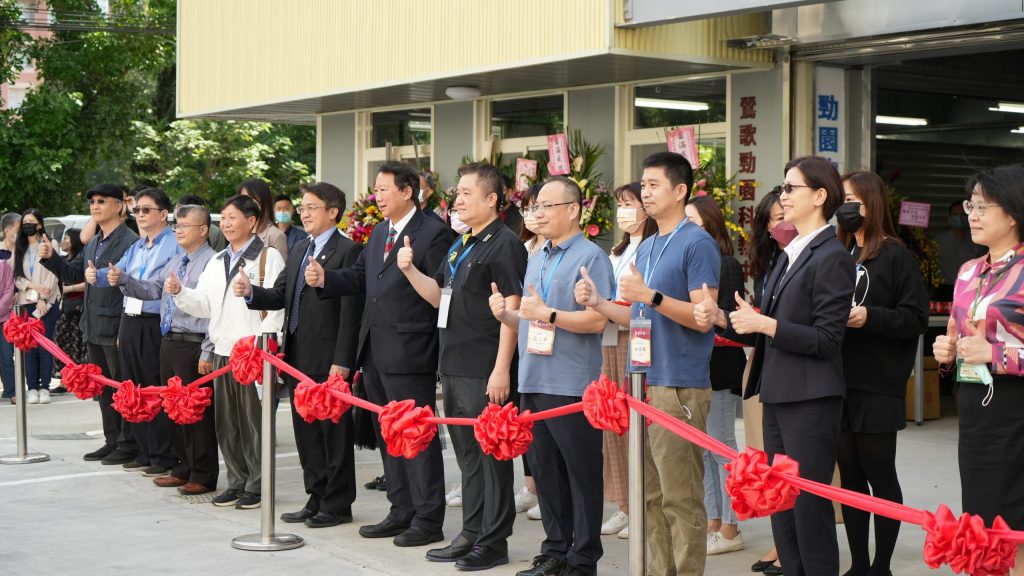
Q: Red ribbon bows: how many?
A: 11